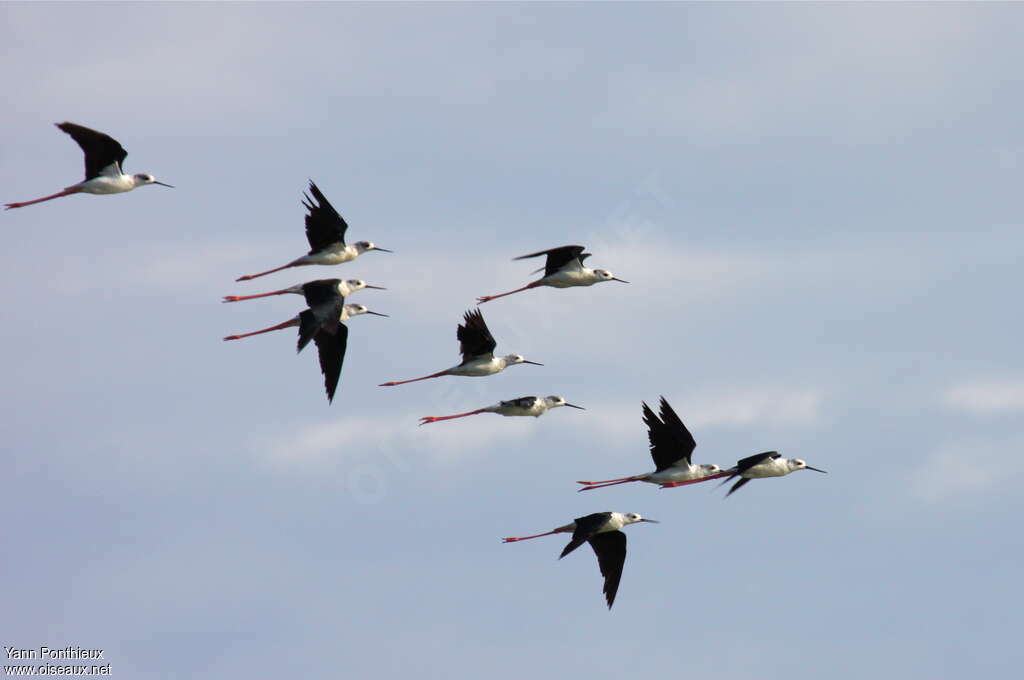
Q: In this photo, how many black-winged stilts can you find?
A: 10